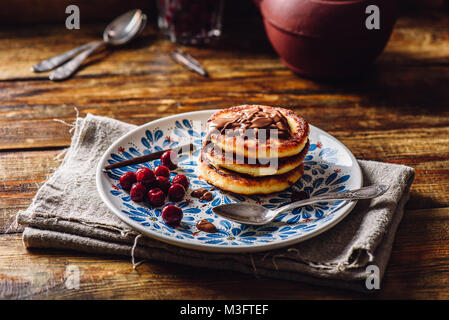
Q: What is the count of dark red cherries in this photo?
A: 10